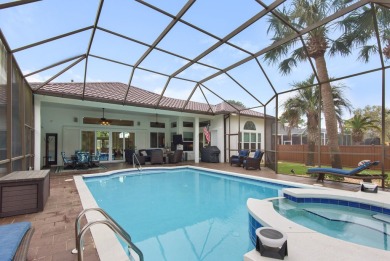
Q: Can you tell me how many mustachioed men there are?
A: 0